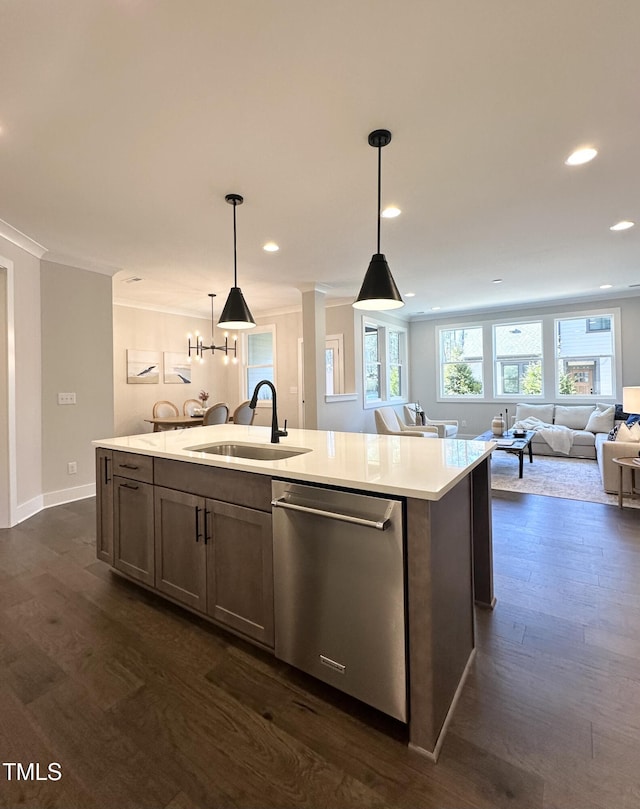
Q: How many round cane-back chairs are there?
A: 4